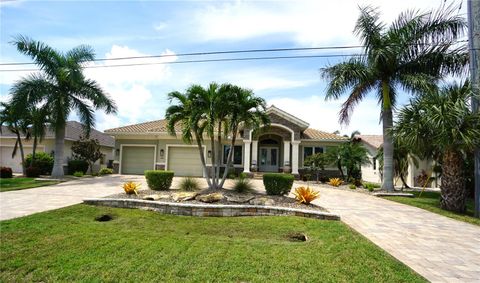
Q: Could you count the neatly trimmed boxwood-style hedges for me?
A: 2